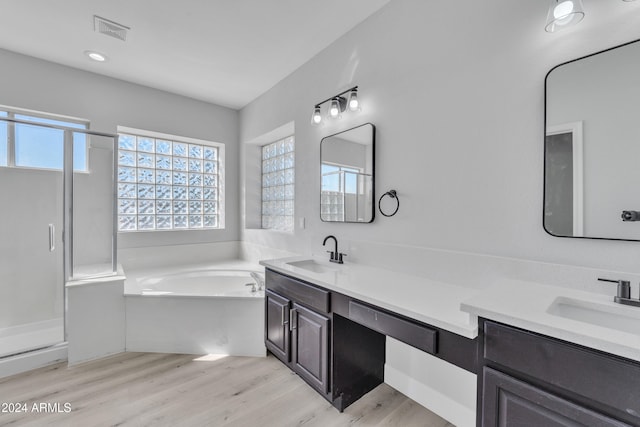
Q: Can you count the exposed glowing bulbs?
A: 4